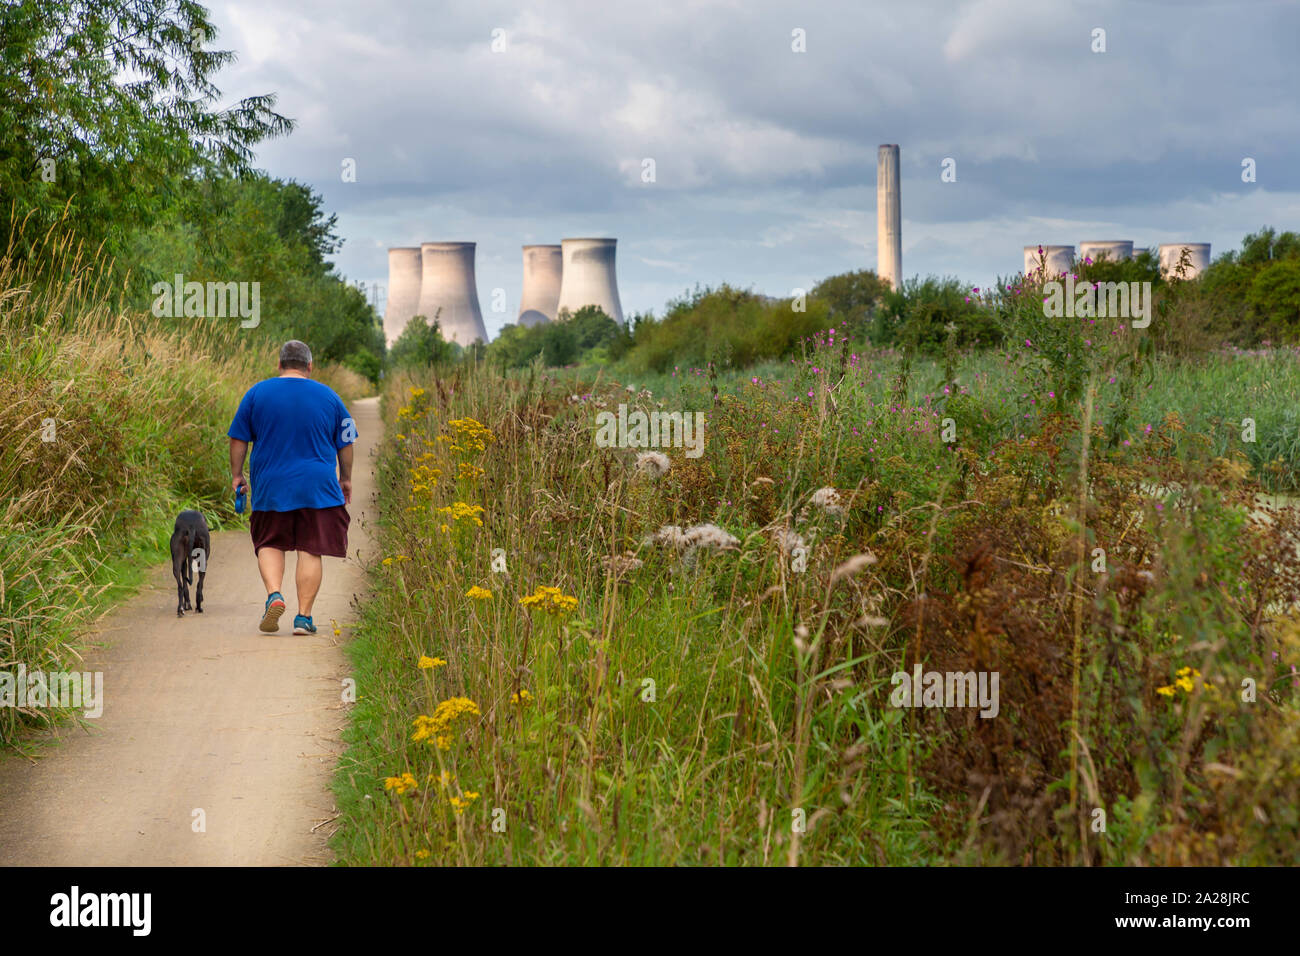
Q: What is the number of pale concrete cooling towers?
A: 8